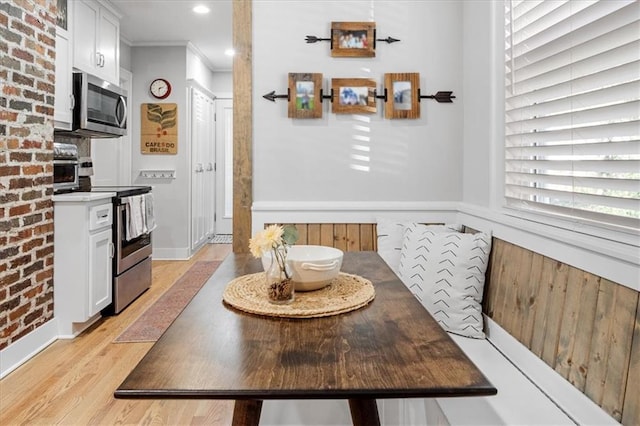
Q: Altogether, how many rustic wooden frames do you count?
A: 4